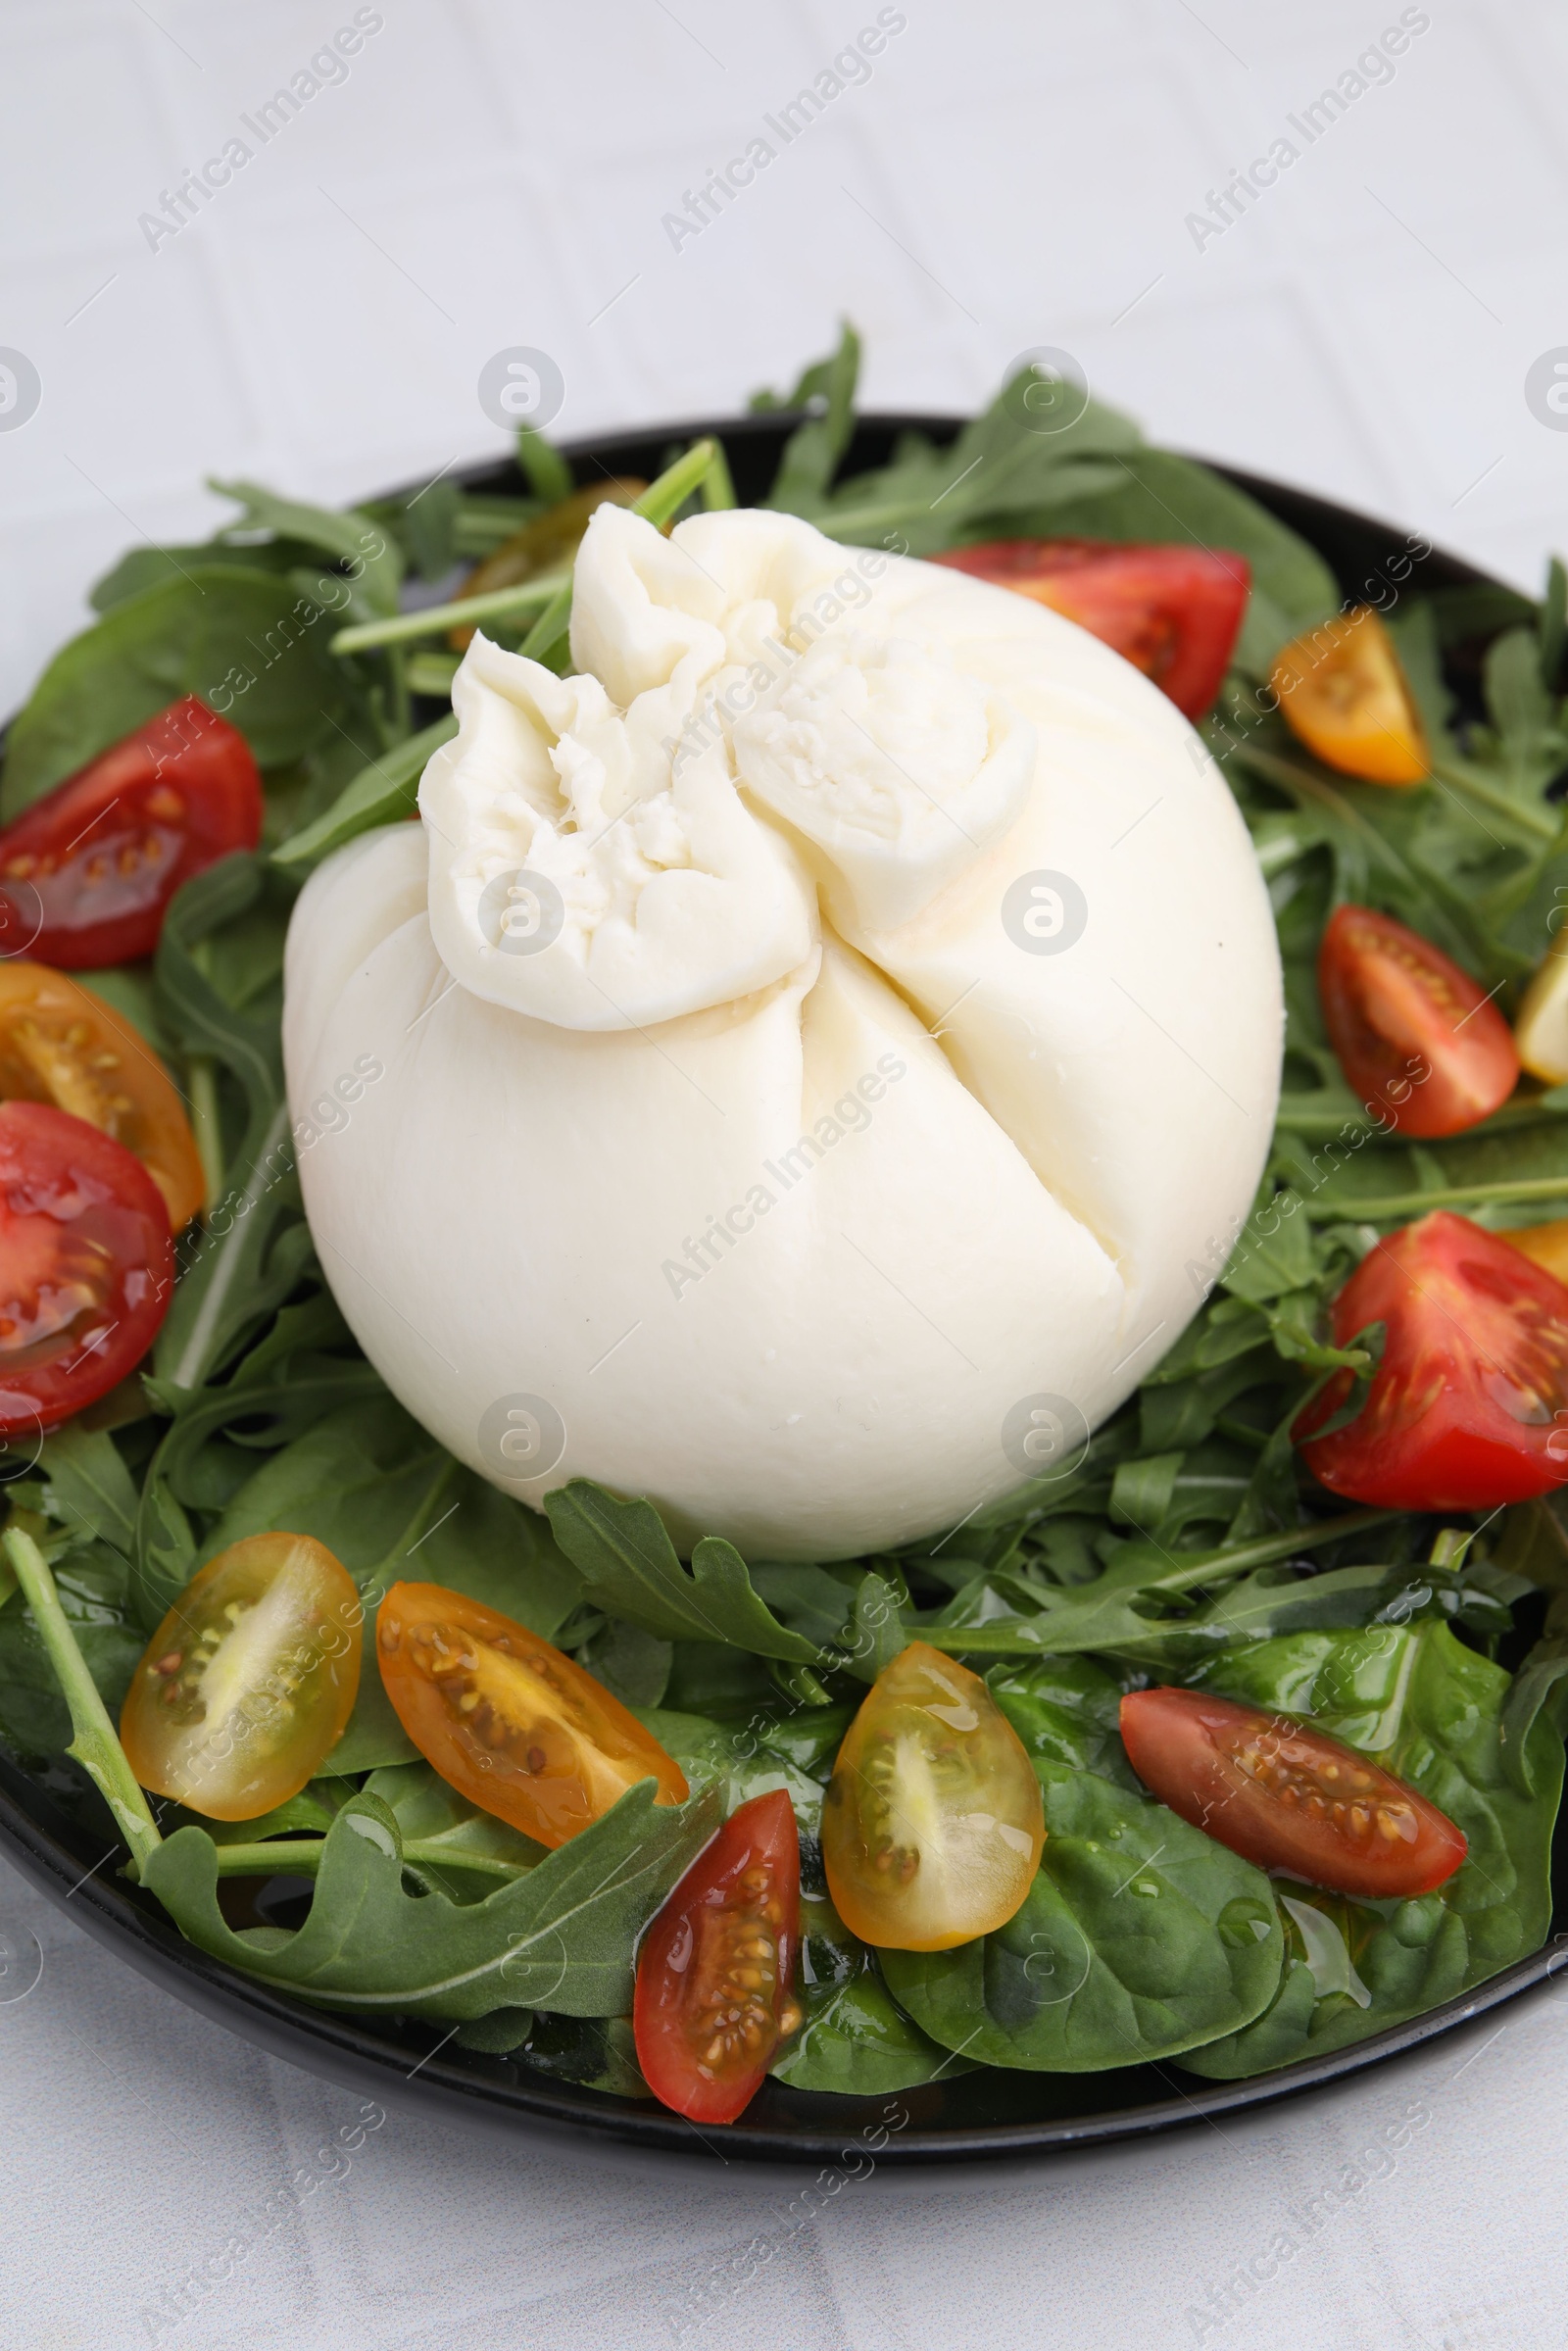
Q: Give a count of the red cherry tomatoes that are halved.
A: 1